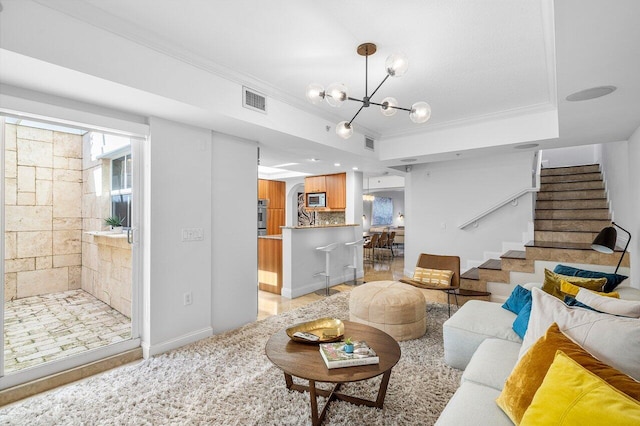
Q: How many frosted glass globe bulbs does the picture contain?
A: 6